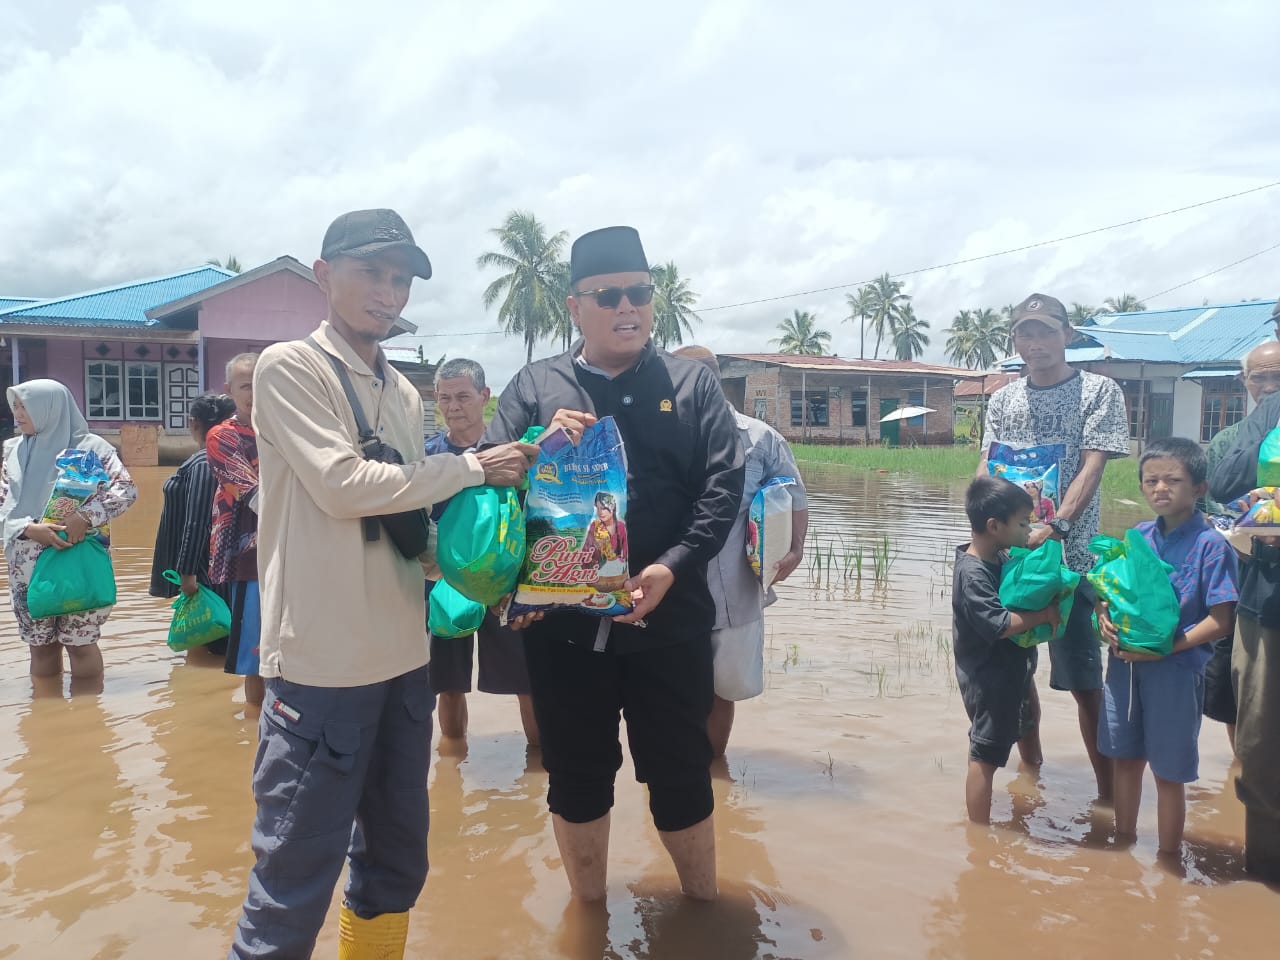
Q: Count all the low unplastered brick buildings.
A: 1